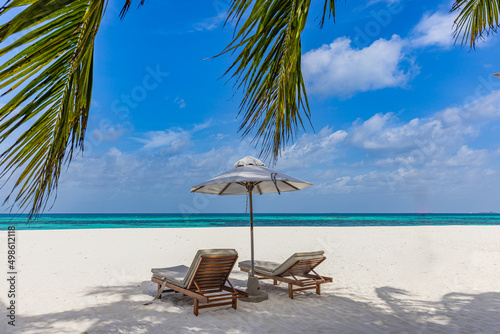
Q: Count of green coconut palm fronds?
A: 3